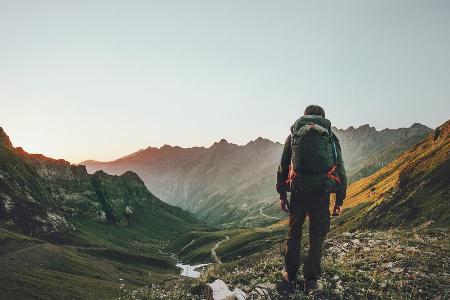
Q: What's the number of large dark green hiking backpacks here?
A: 1